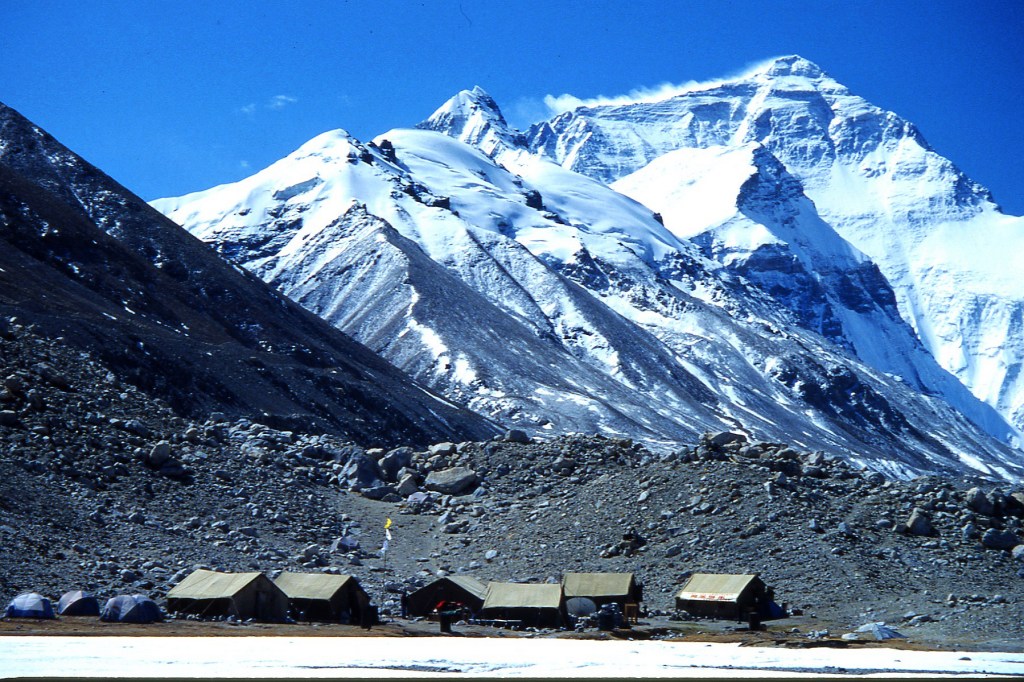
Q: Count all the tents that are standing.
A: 9